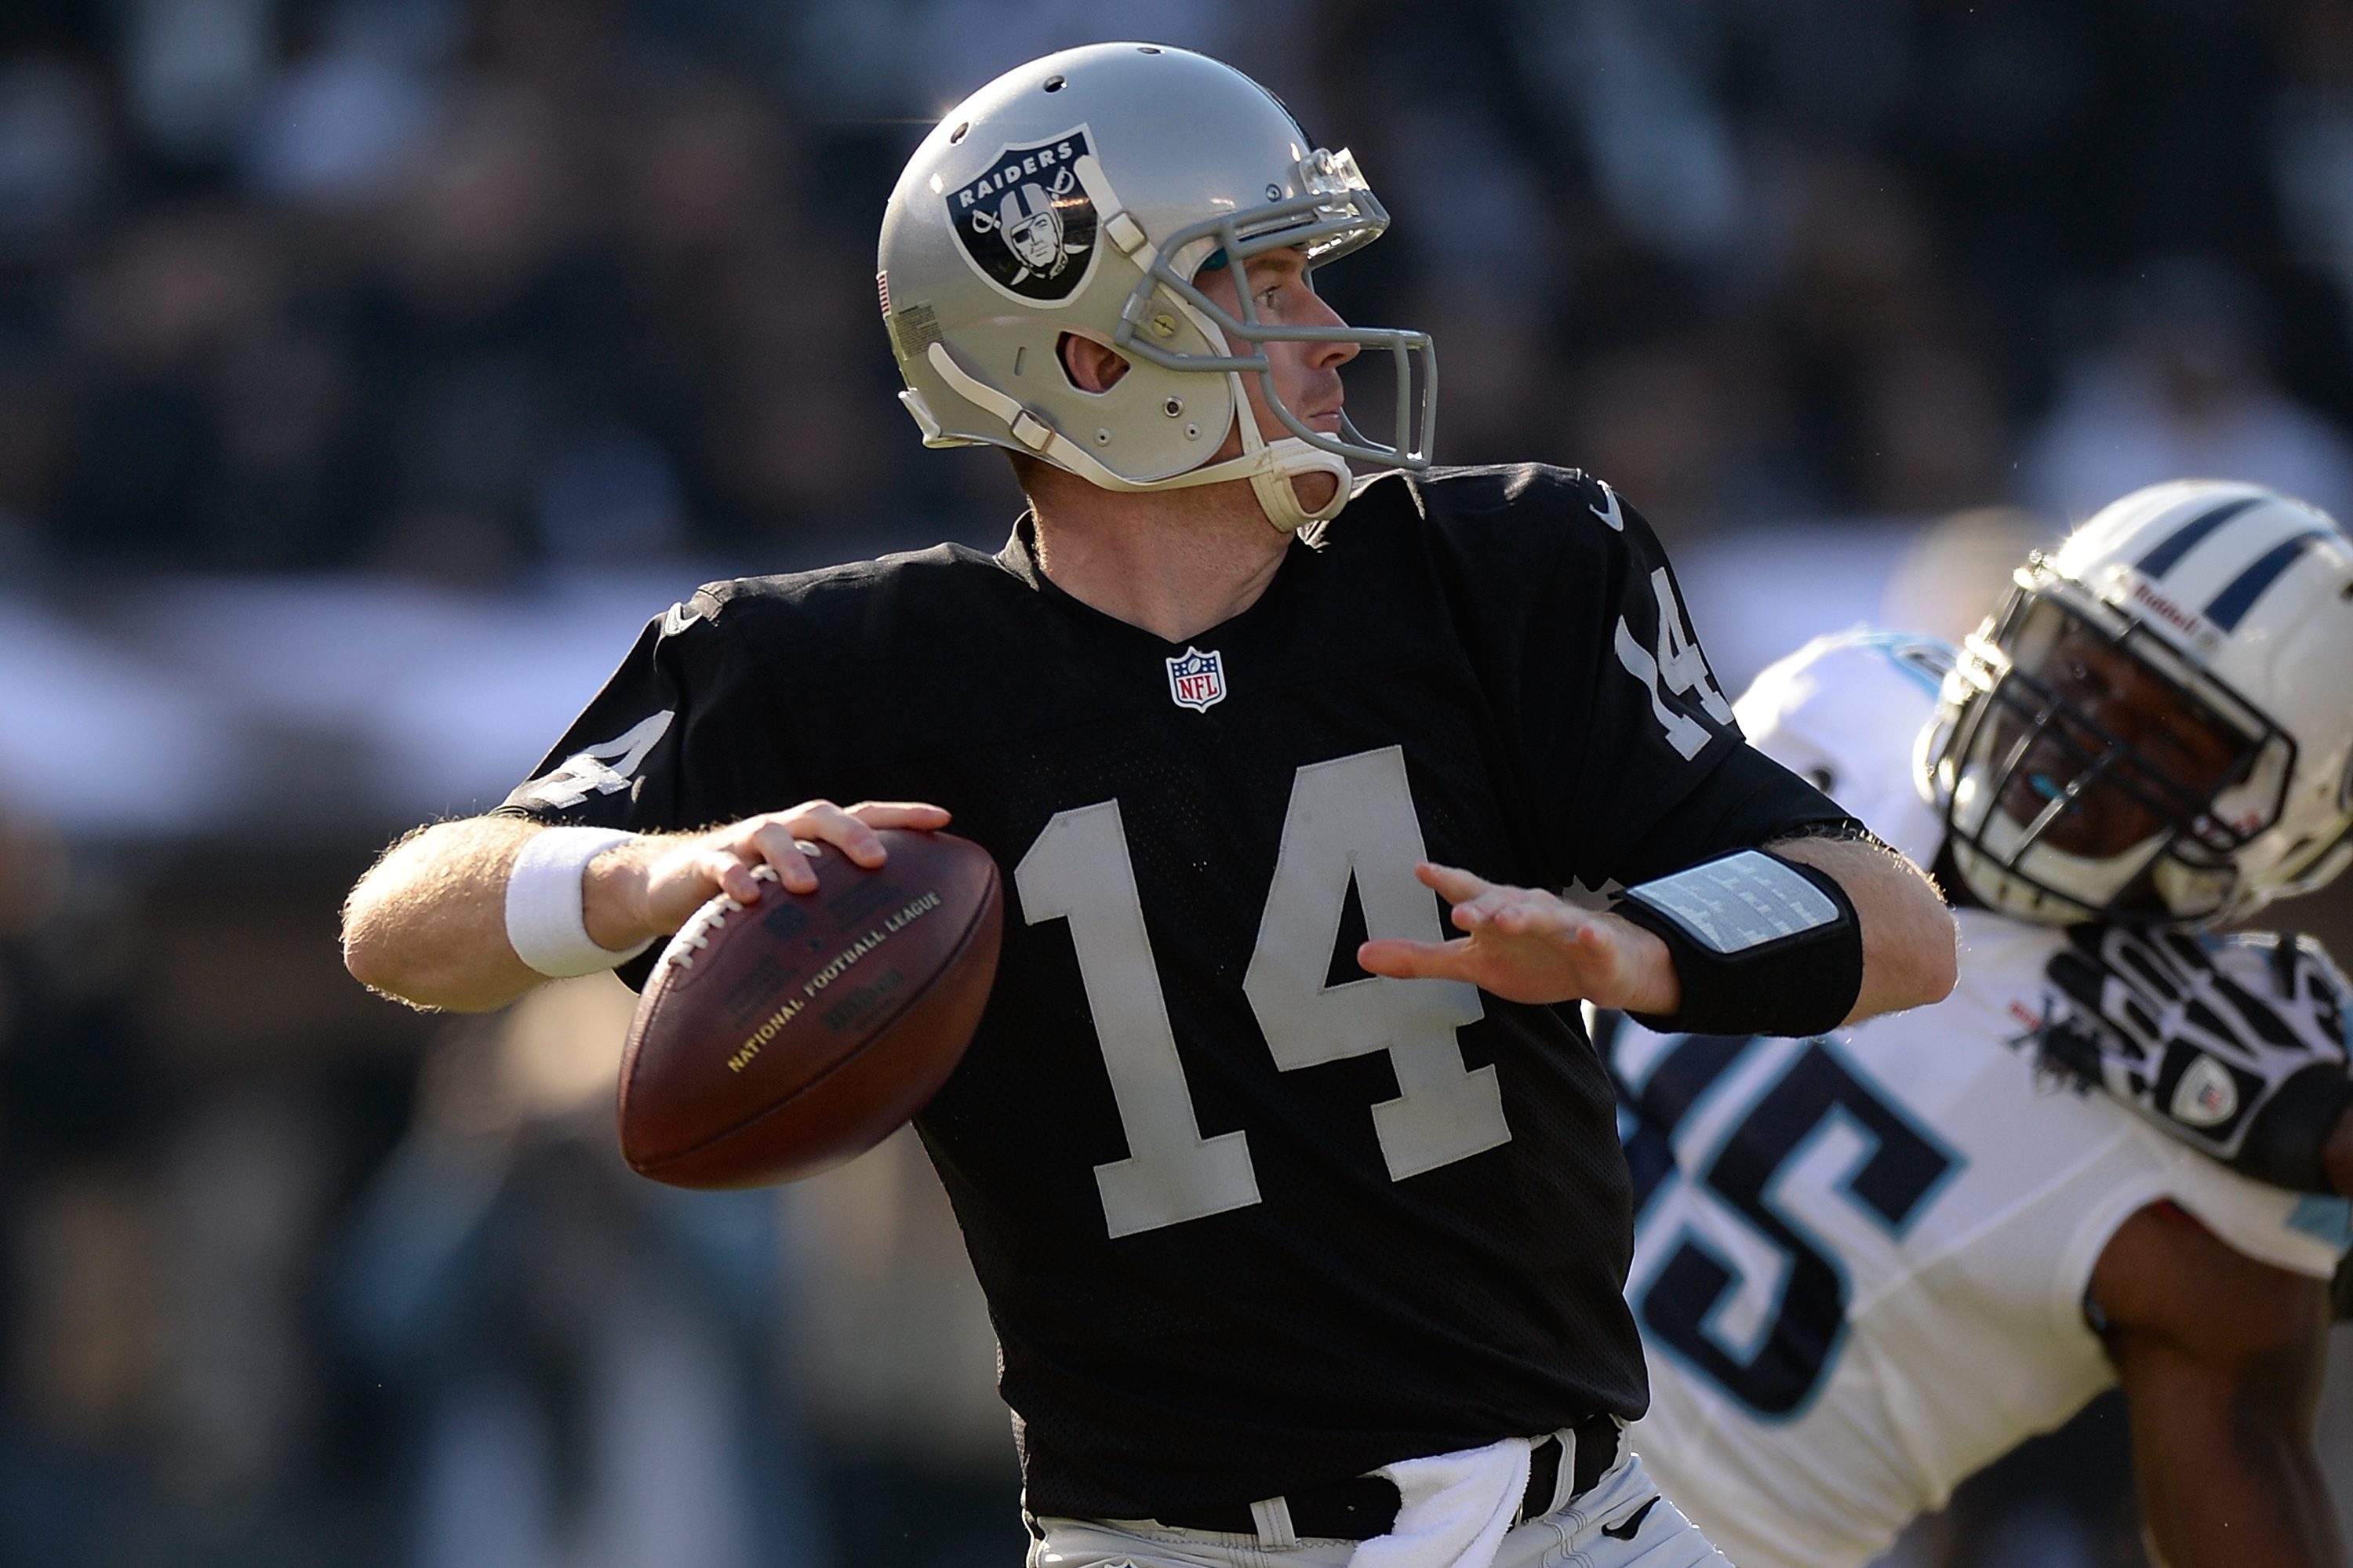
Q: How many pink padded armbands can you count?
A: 0